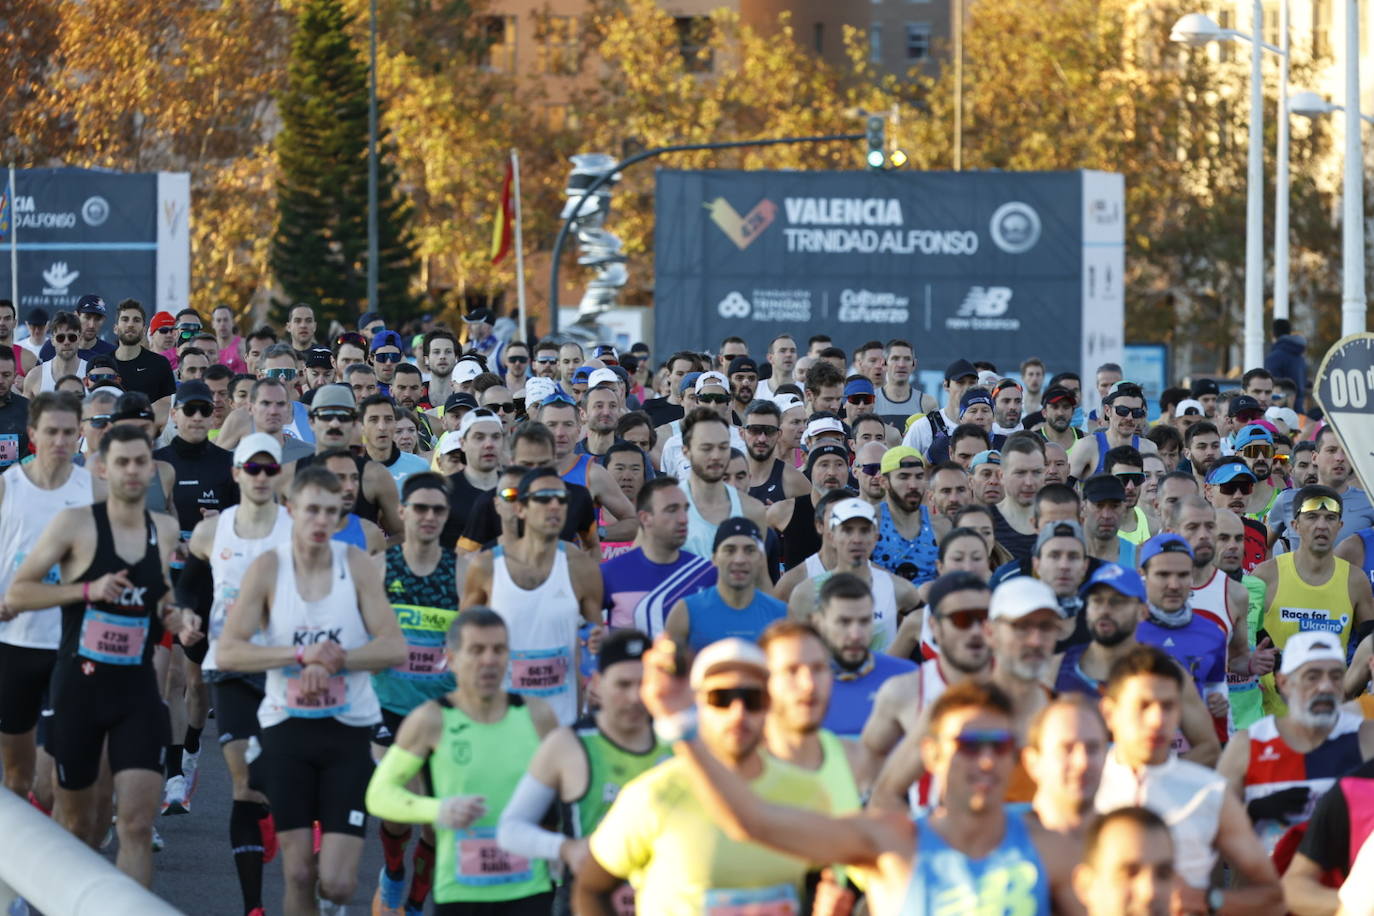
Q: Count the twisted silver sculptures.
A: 1